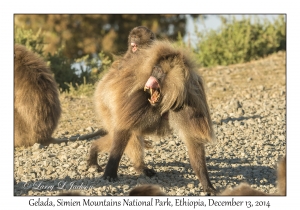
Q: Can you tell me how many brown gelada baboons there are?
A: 3